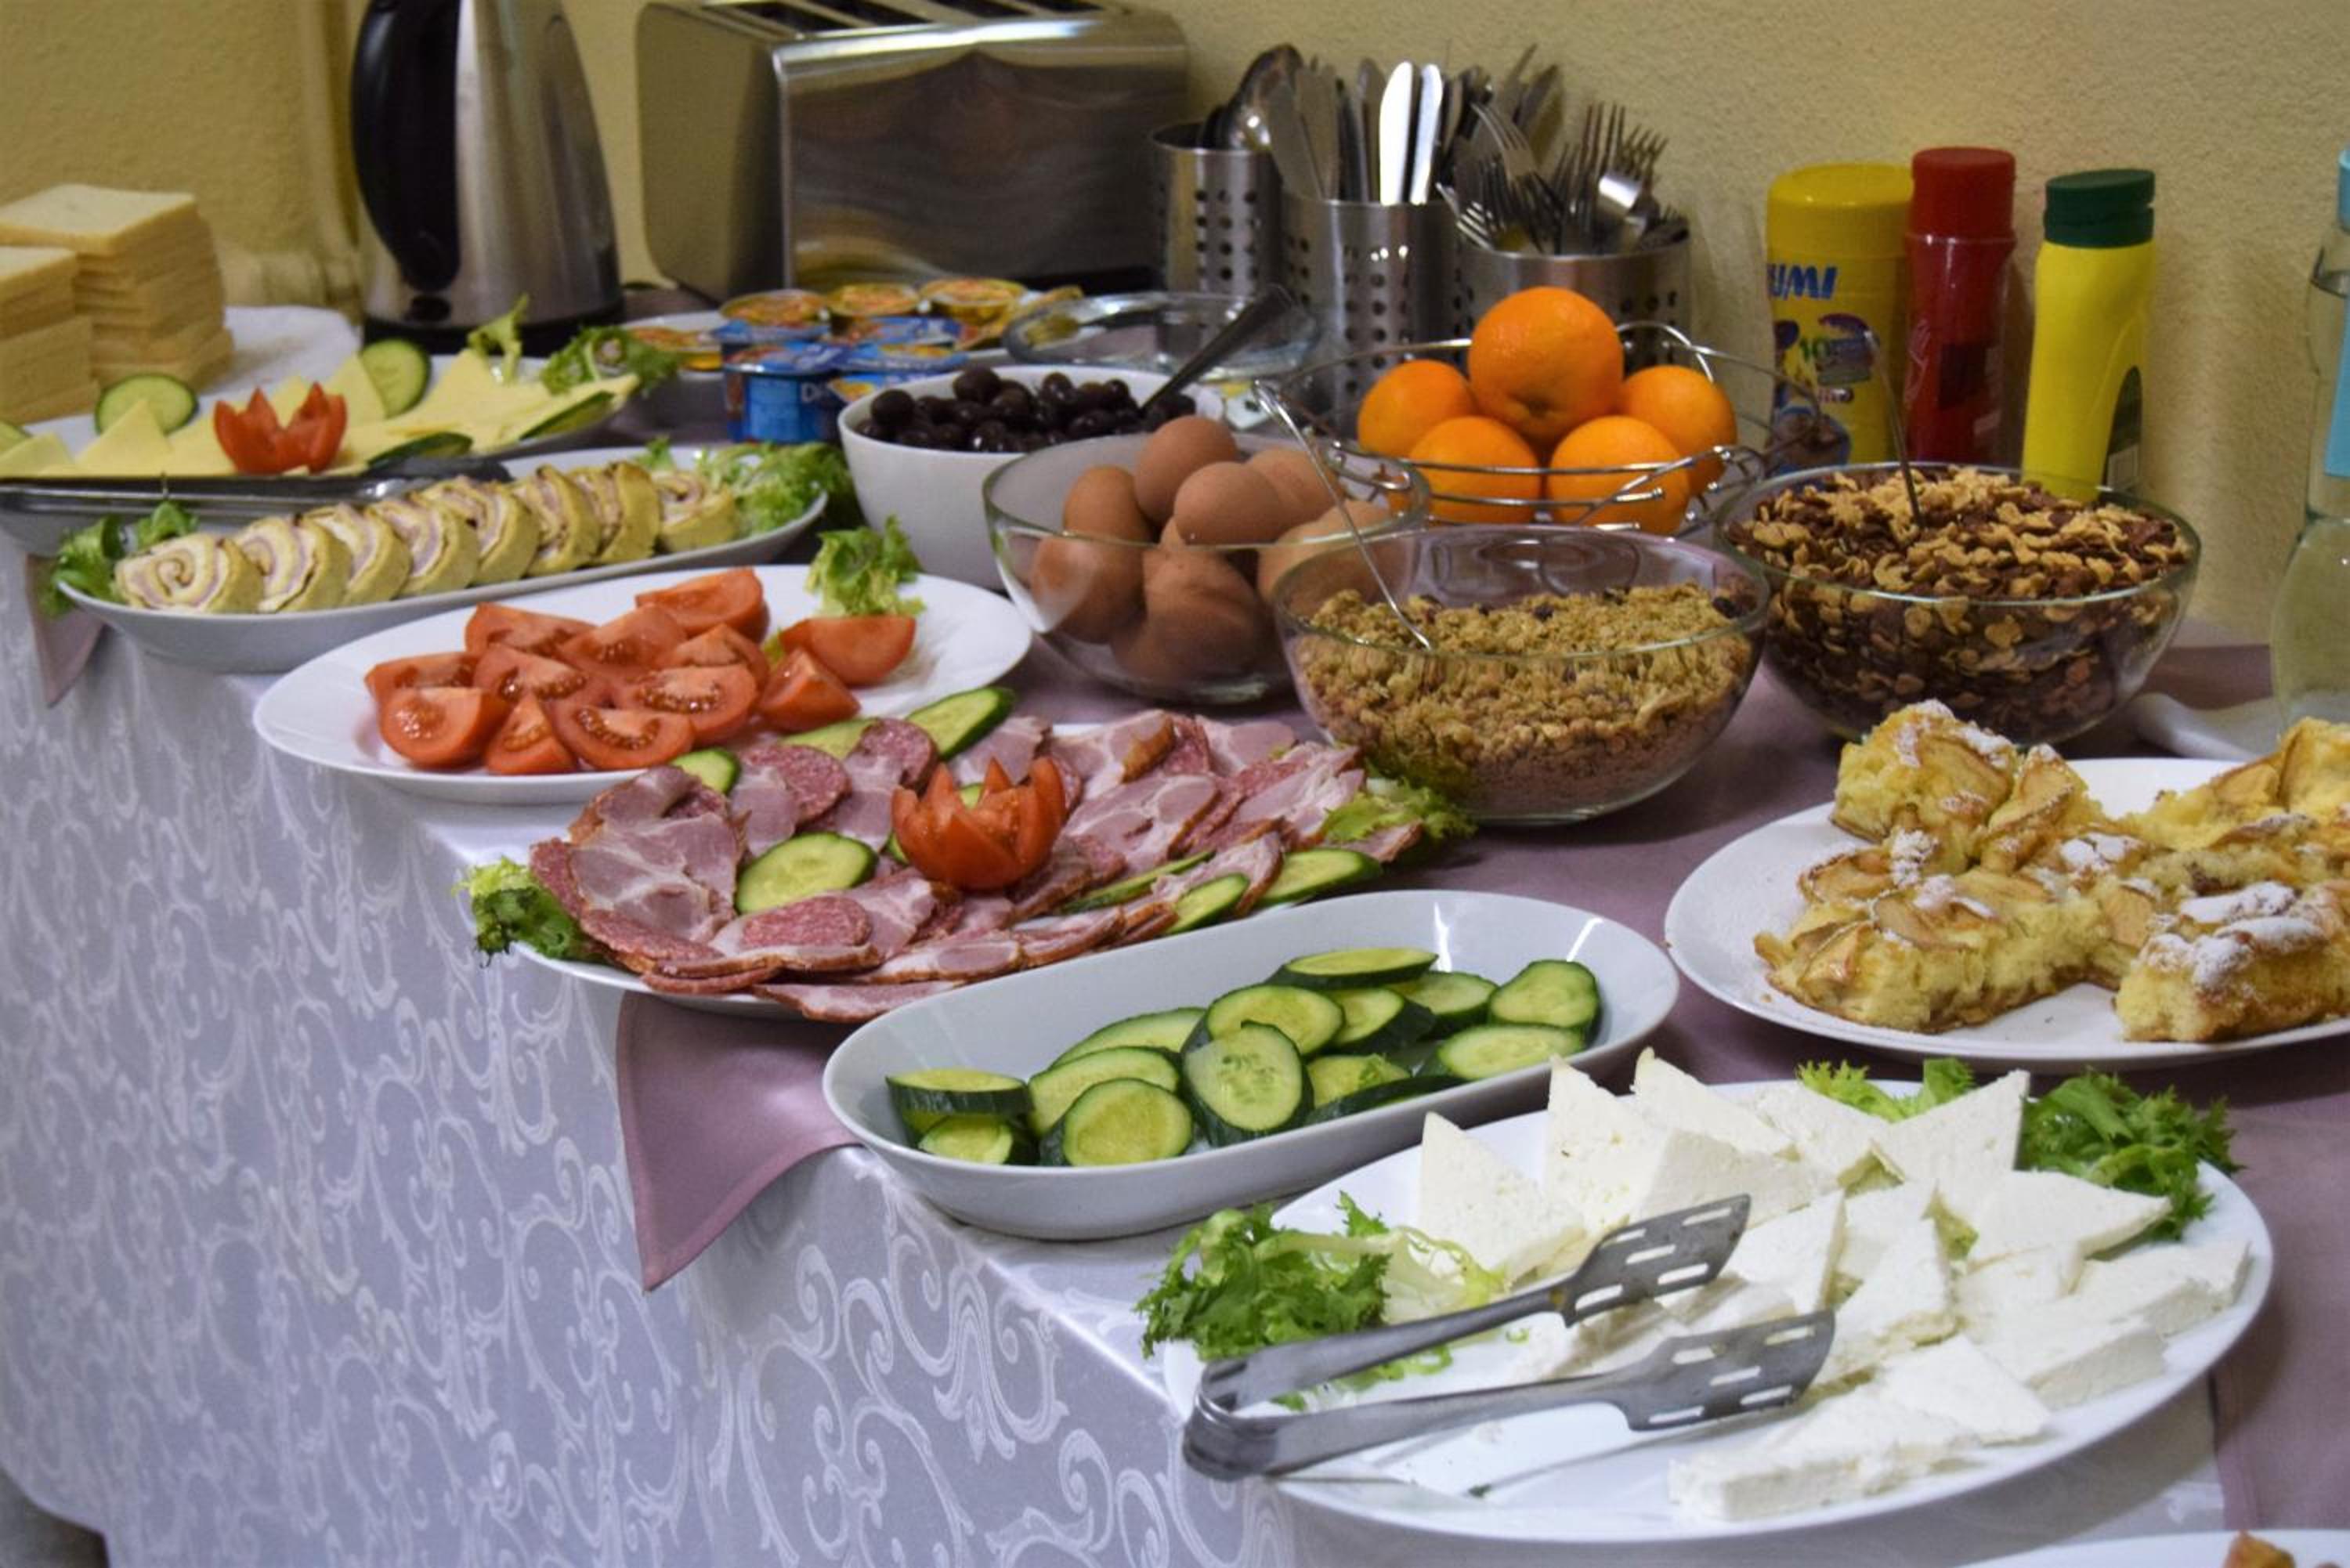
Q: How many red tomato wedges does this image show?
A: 12